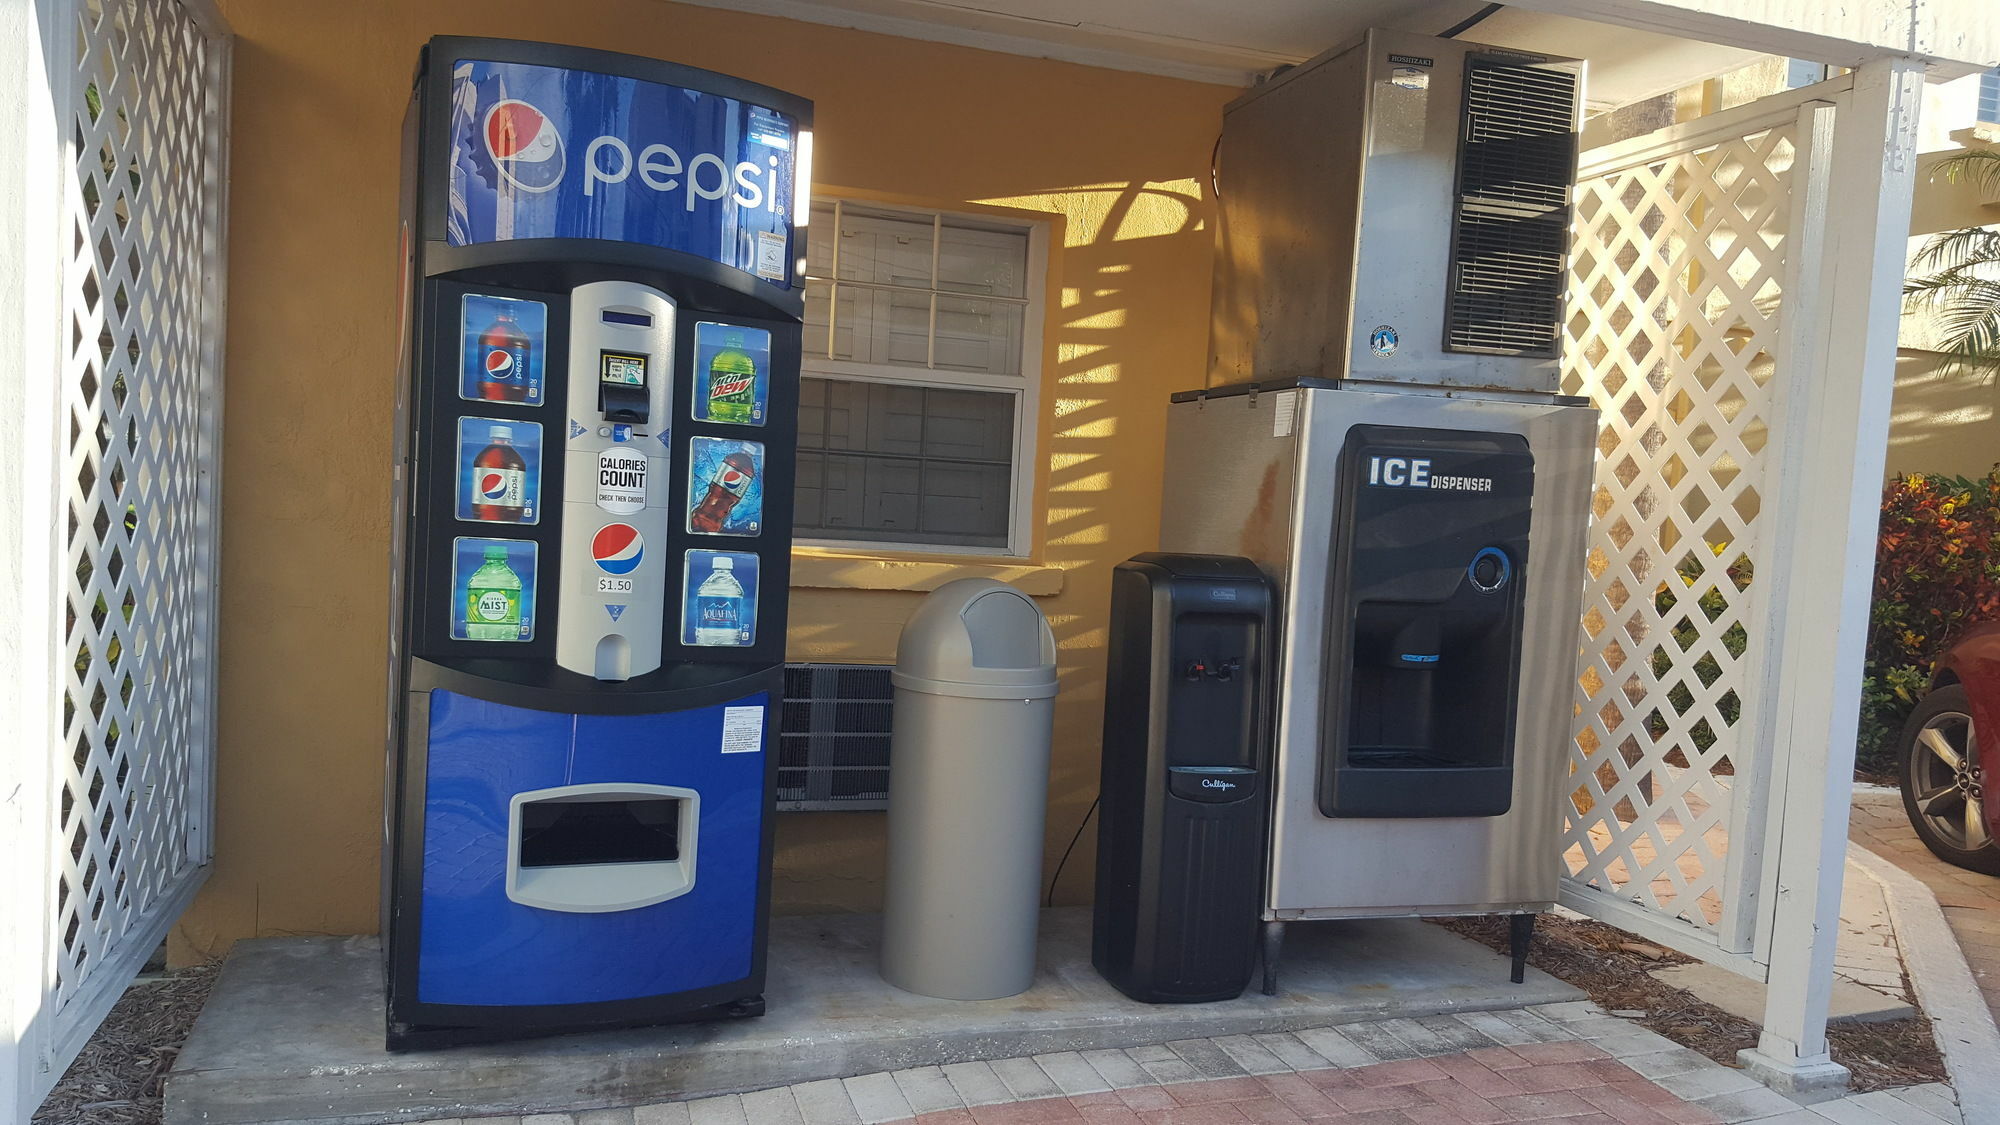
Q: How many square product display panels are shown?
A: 6